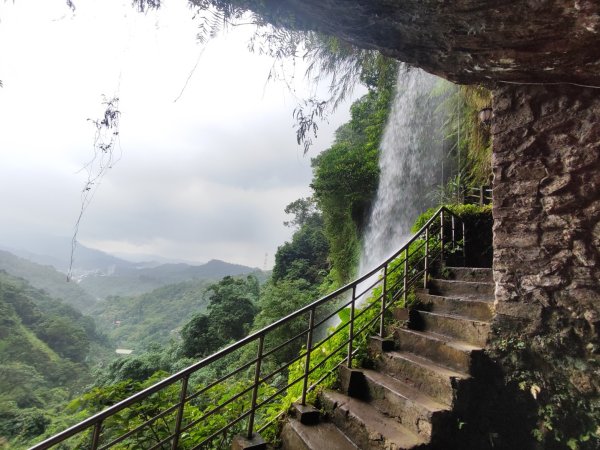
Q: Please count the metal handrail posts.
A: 11